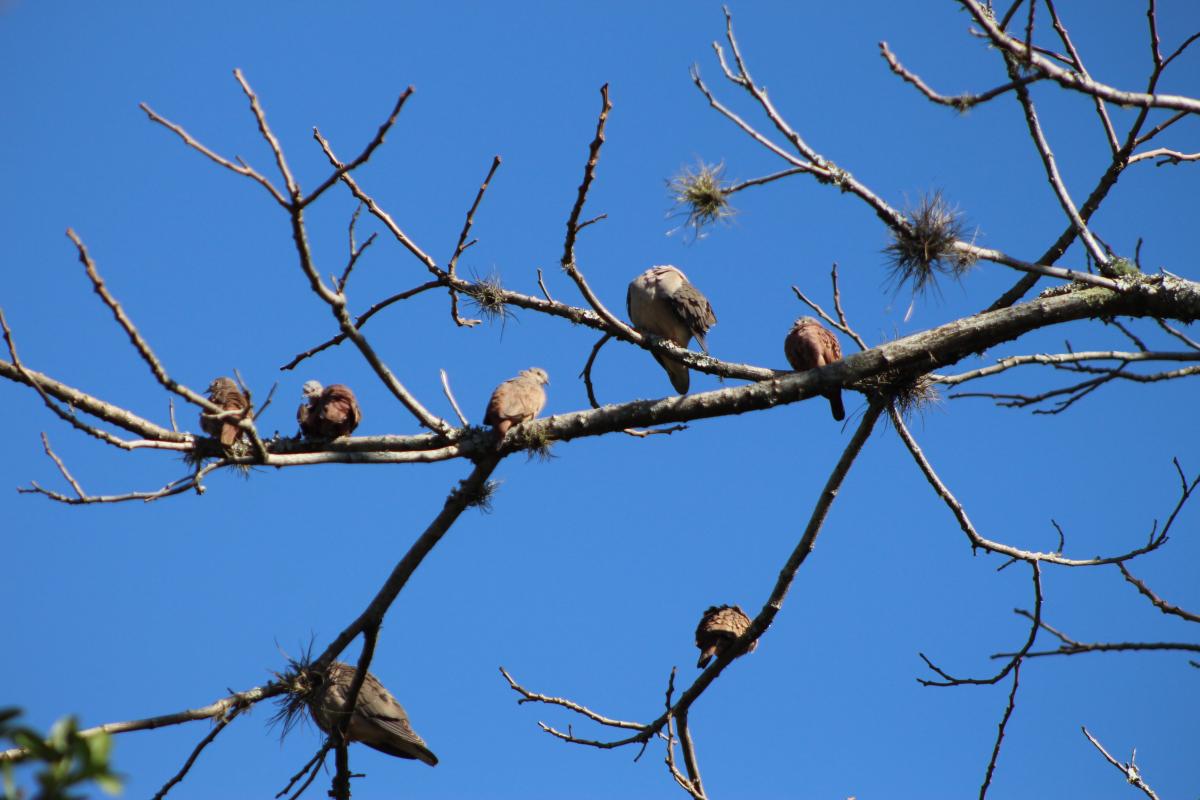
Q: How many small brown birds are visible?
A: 5